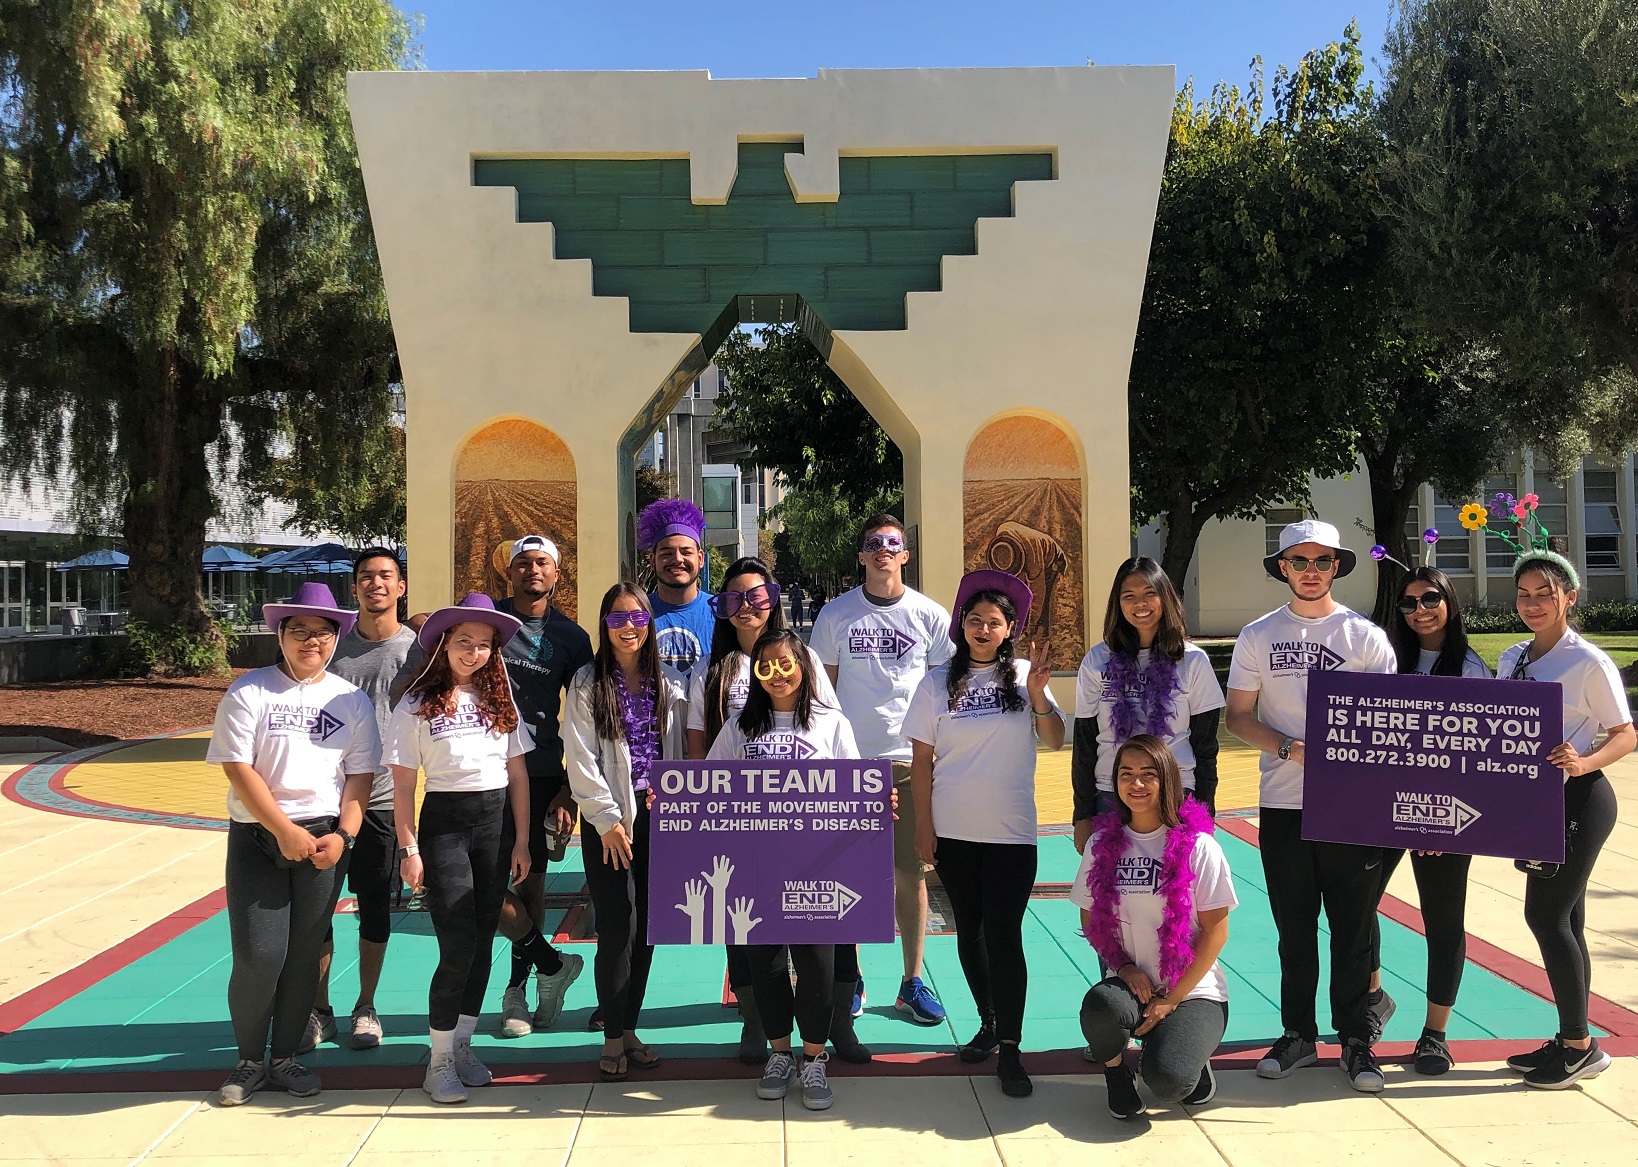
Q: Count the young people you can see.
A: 15